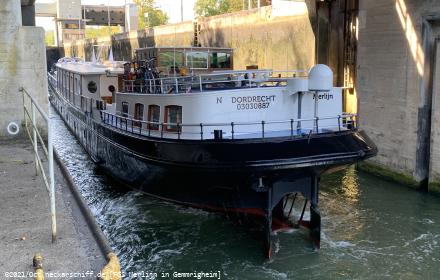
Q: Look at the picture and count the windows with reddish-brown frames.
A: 3